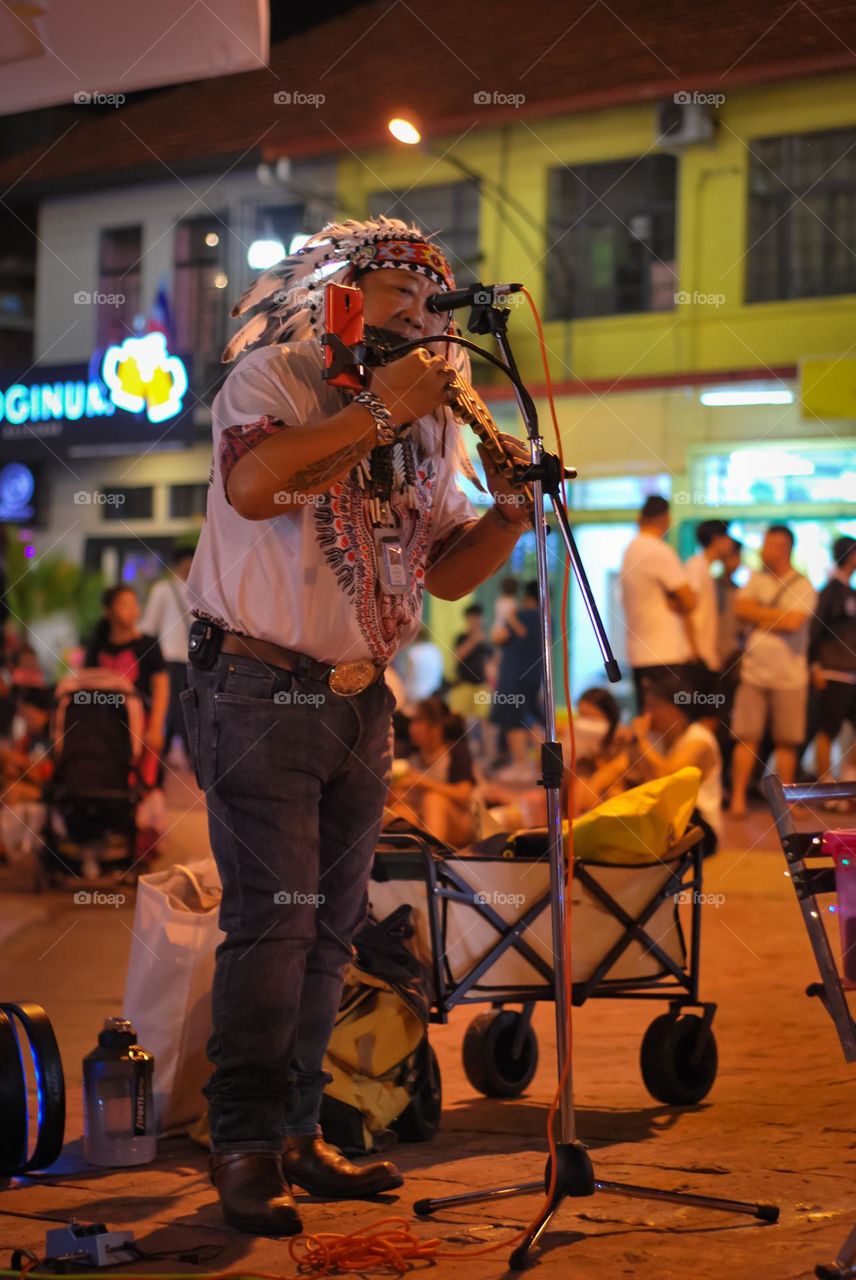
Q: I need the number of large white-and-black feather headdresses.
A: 1